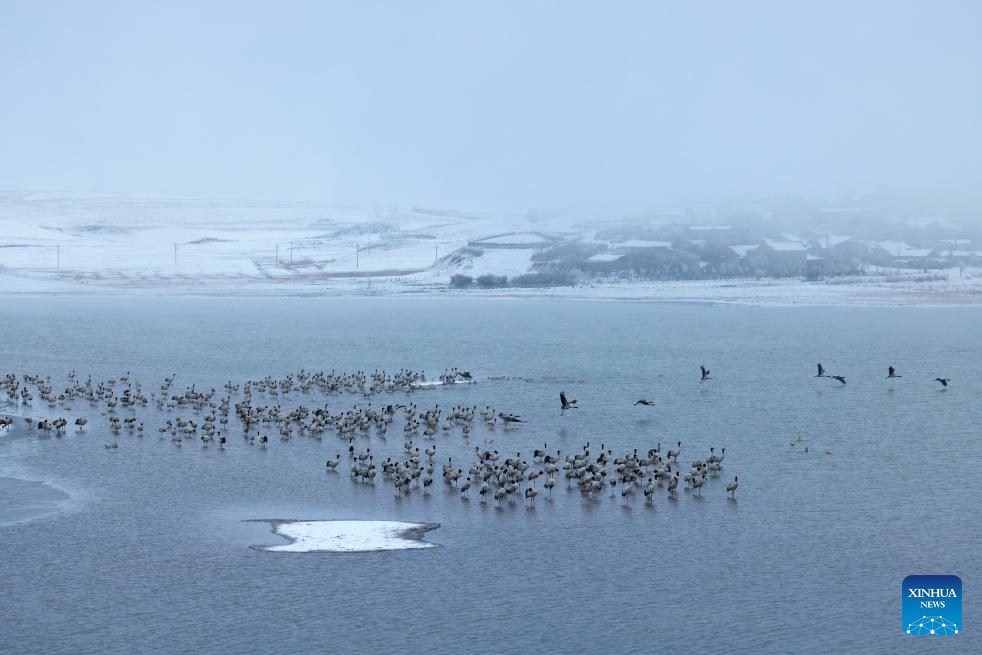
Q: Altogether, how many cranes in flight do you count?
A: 7